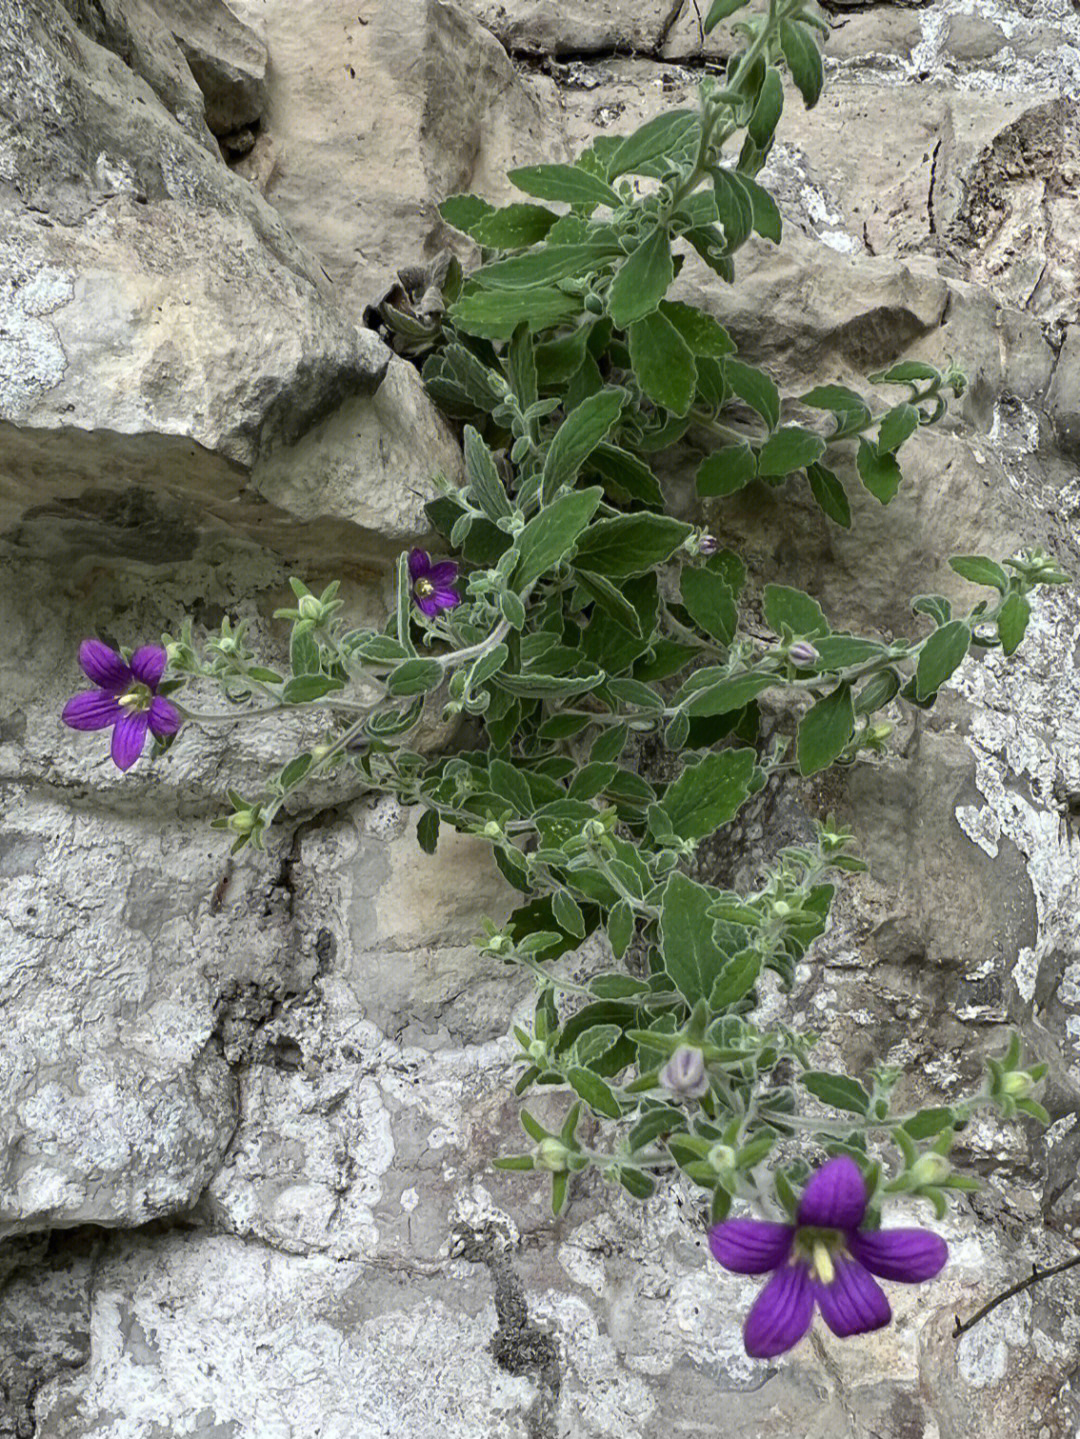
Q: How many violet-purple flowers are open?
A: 3